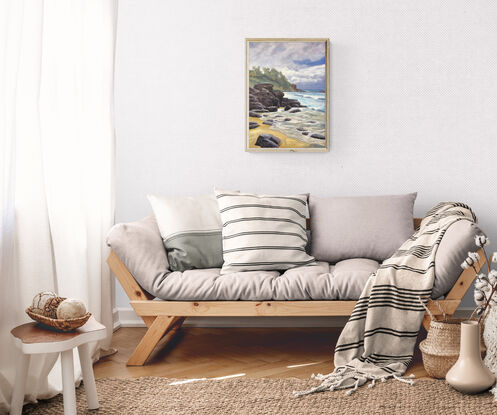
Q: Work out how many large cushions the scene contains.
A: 3